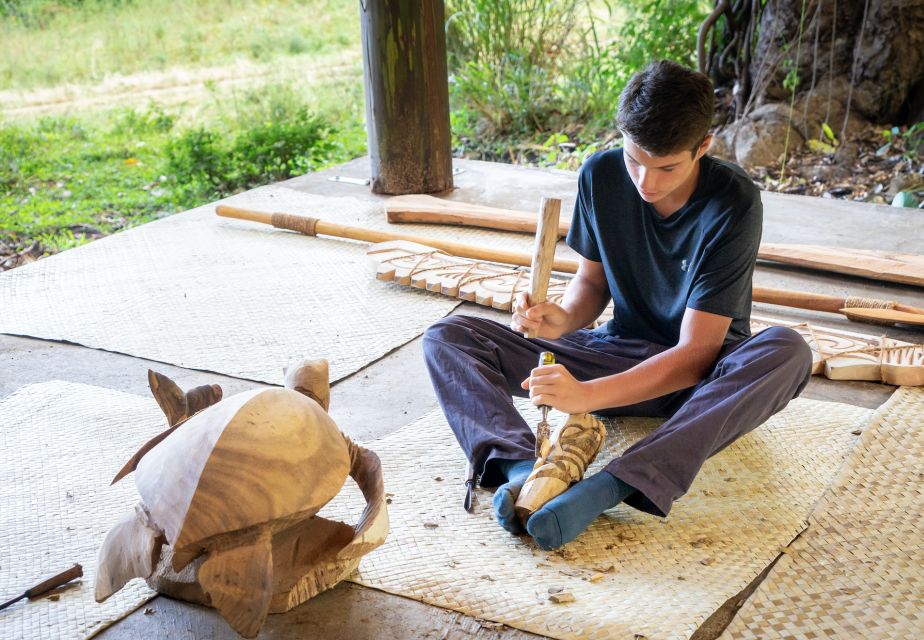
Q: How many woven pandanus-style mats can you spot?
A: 4